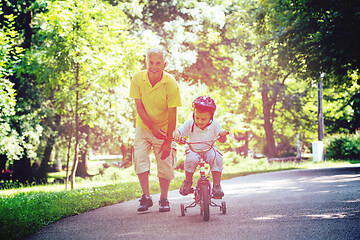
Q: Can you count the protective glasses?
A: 0